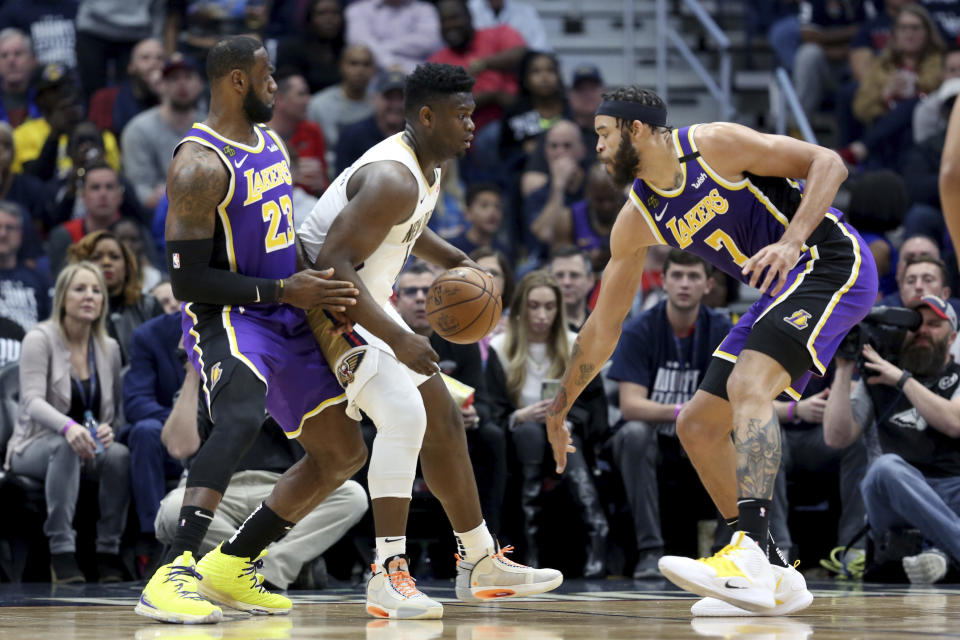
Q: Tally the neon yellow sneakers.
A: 2